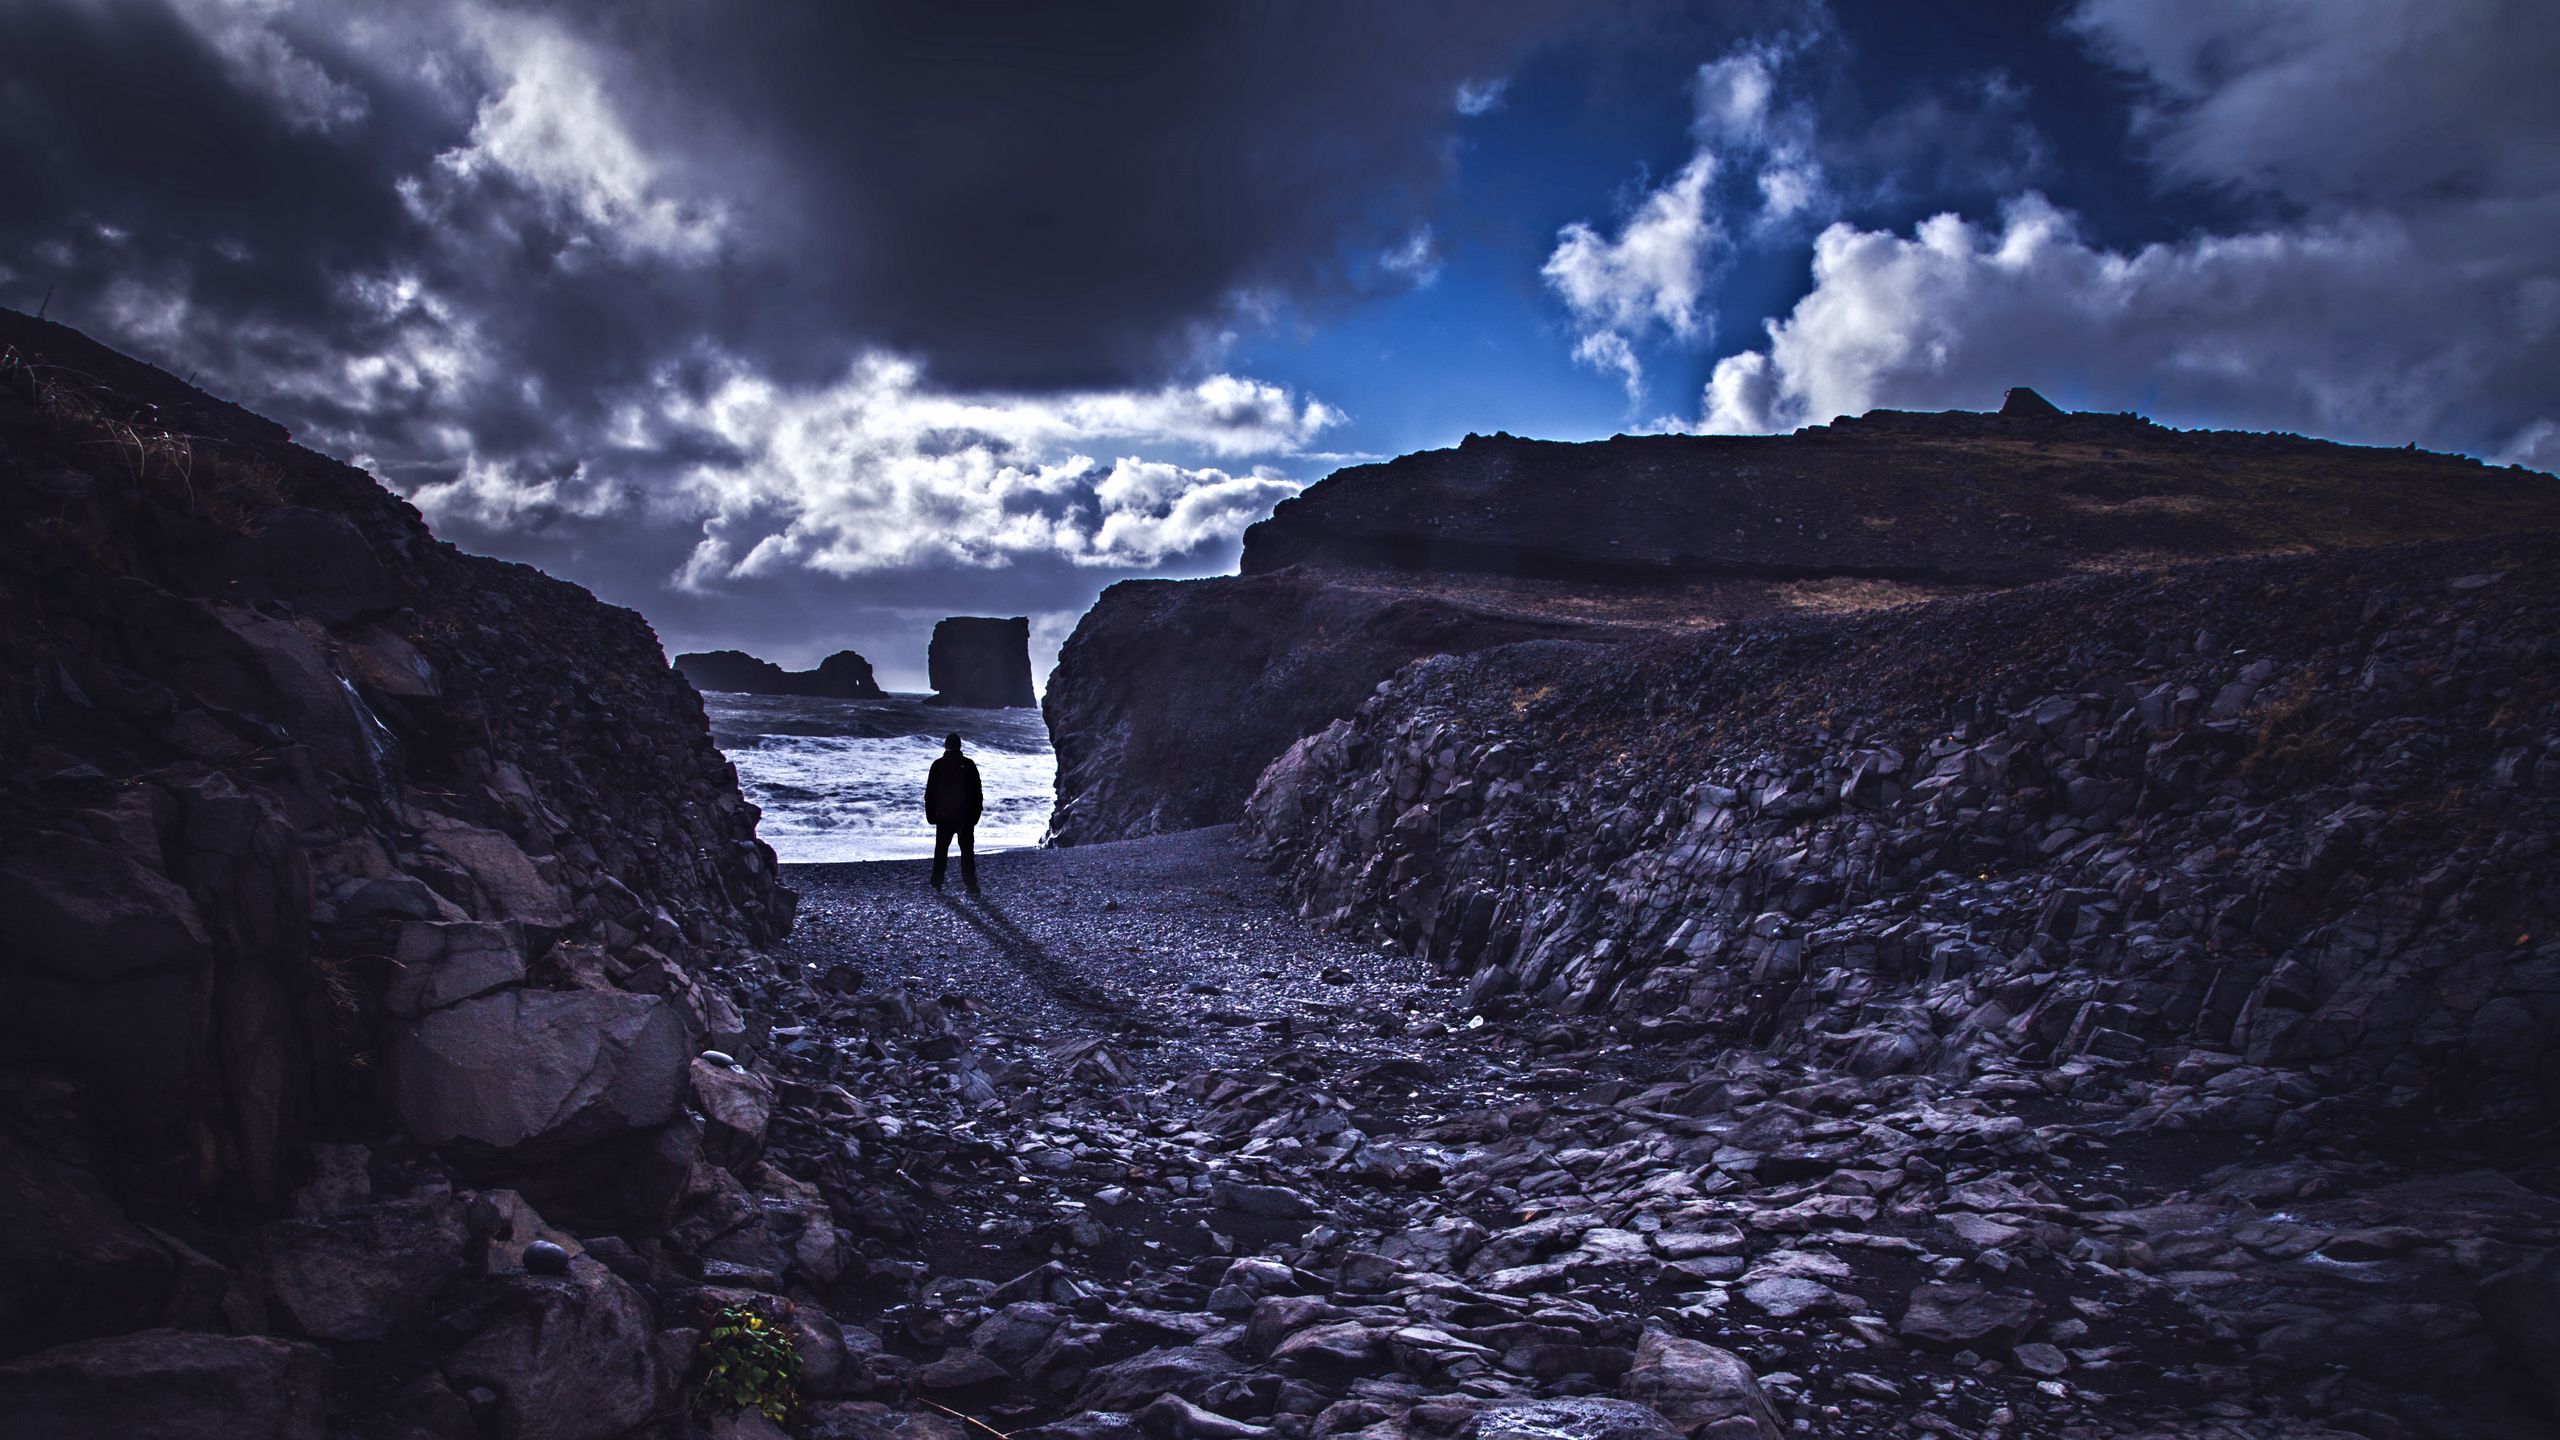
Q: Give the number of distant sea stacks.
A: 2